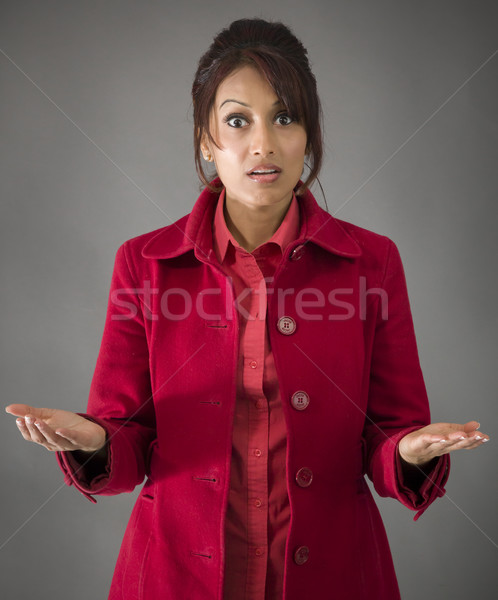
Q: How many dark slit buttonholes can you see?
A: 4